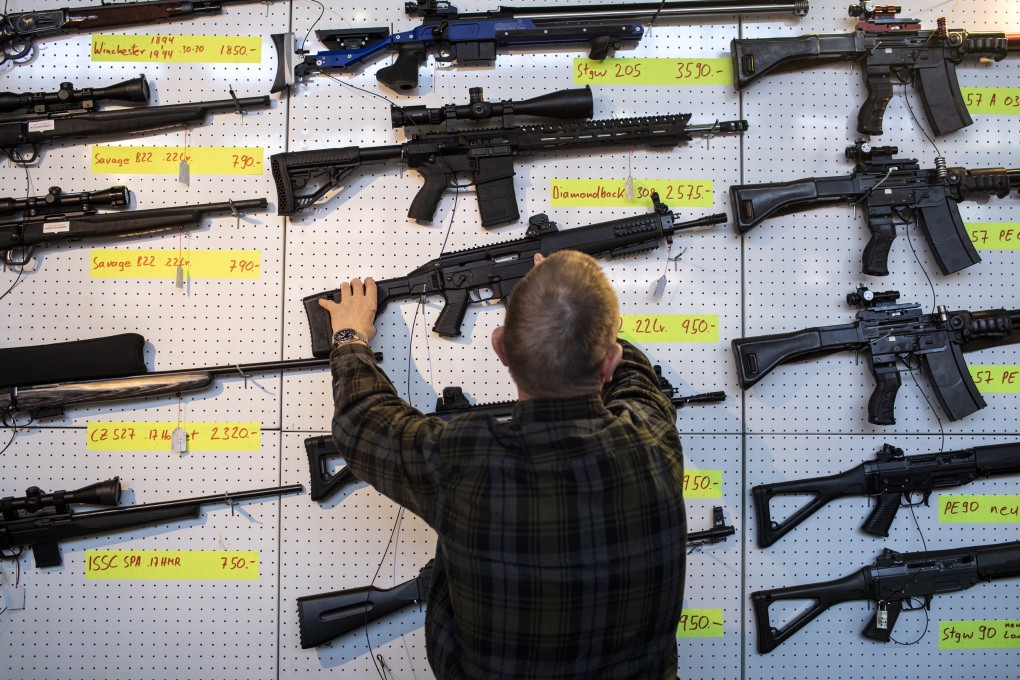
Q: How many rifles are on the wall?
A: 15